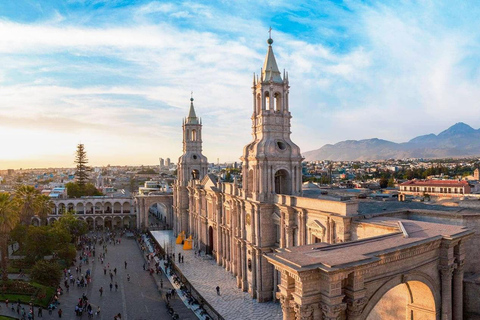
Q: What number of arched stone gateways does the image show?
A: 2